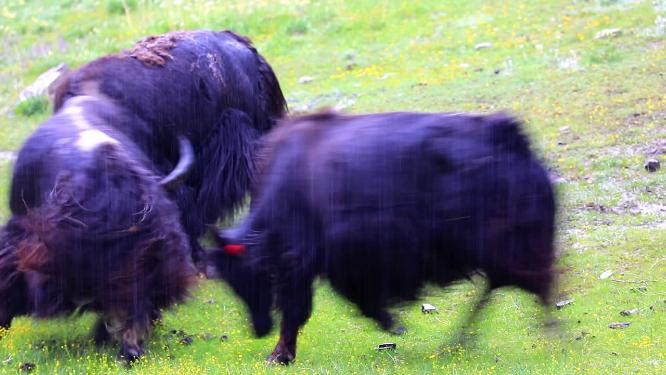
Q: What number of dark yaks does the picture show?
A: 3